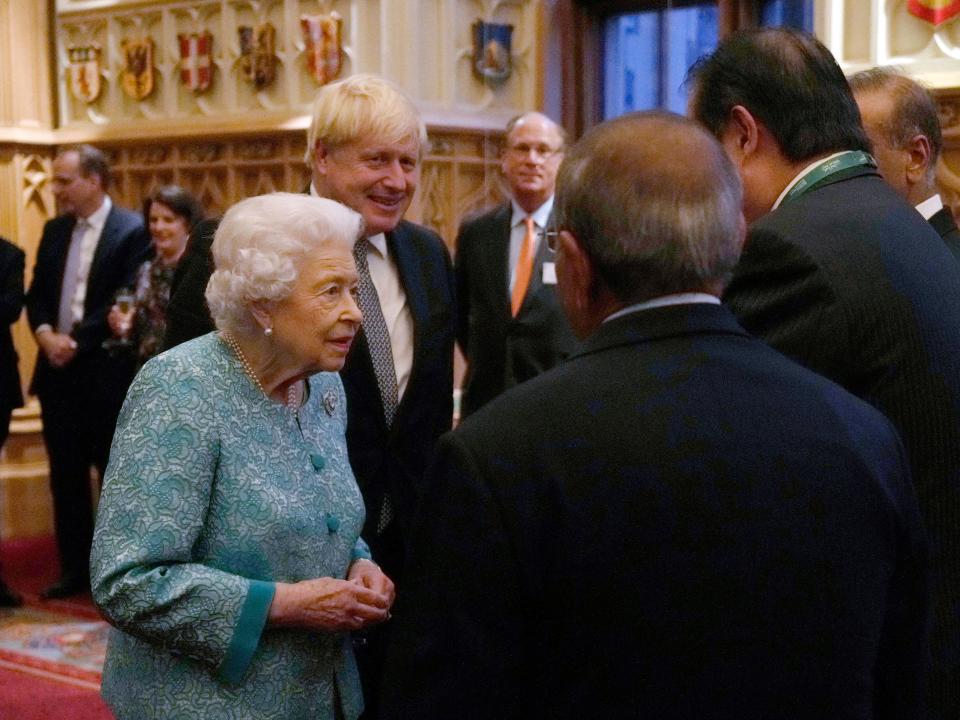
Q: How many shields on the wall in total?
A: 7